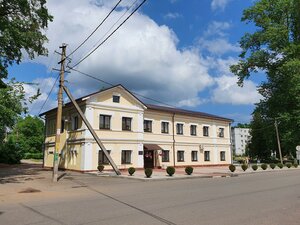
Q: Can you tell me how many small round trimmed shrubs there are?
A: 13